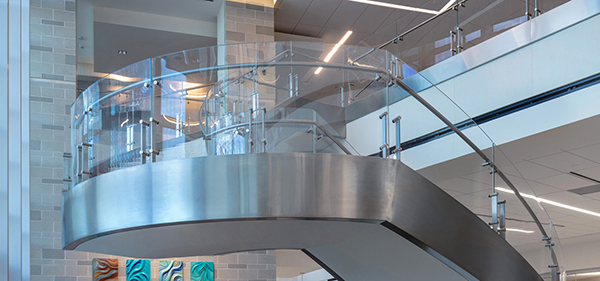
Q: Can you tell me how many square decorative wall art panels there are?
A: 4